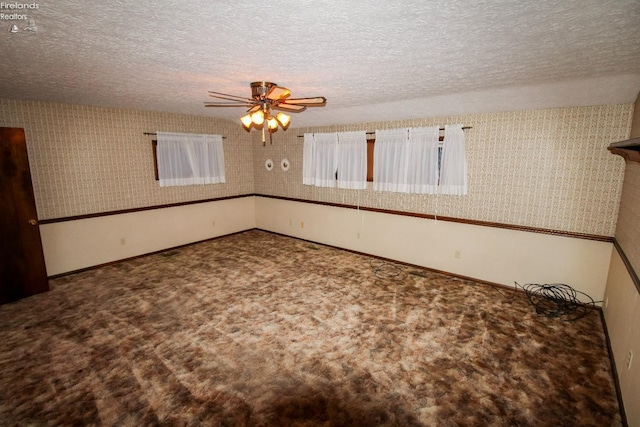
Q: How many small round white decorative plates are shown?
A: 2